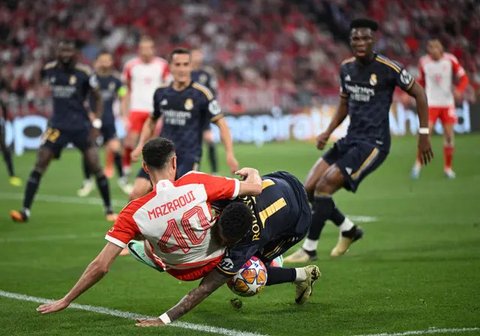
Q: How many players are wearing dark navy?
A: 6